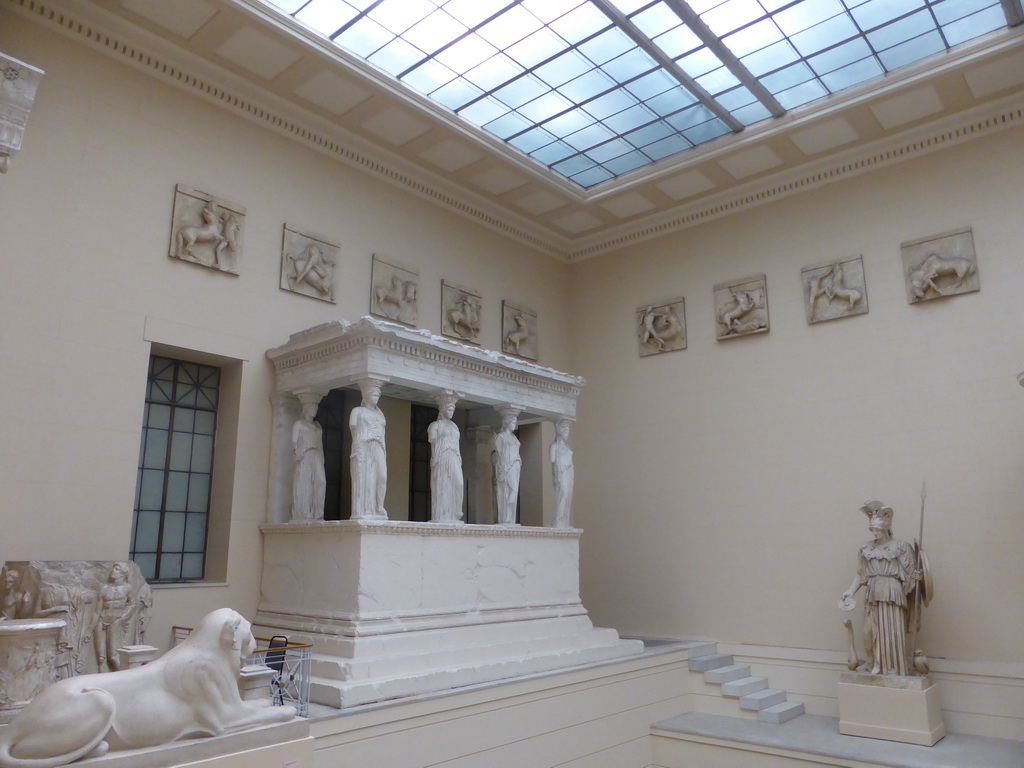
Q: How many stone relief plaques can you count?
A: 9